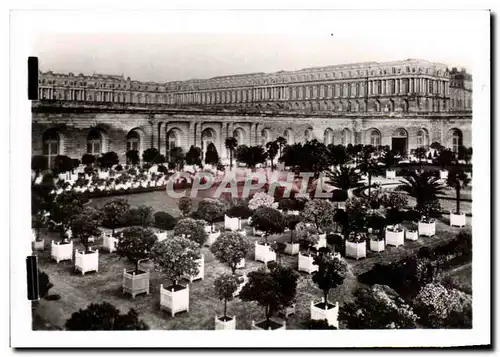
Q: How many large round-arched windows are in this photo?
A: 15